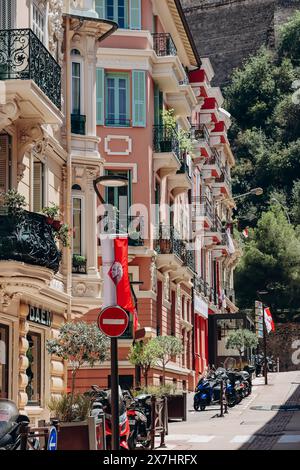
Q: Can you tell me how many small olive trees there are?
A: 4